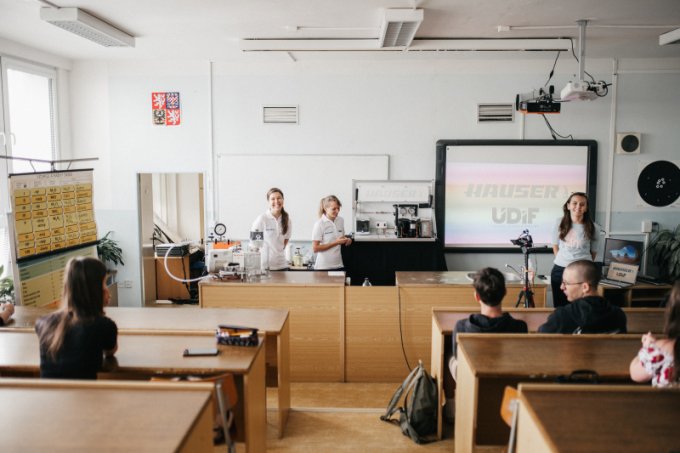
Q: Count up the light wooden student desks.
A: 6